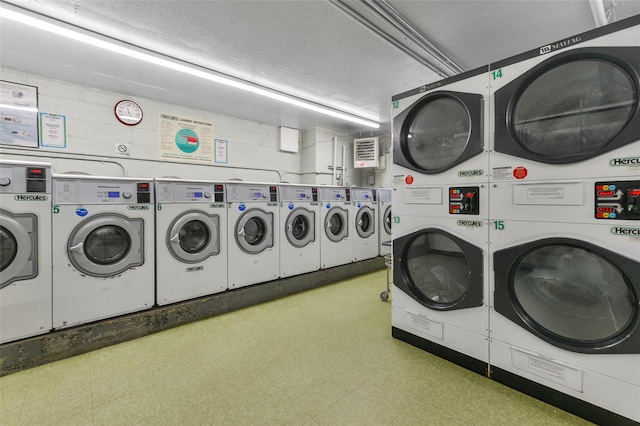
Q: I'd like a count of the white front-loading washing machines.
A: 8